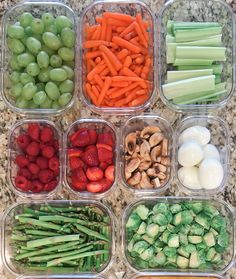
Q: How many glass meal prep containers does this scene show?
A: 9